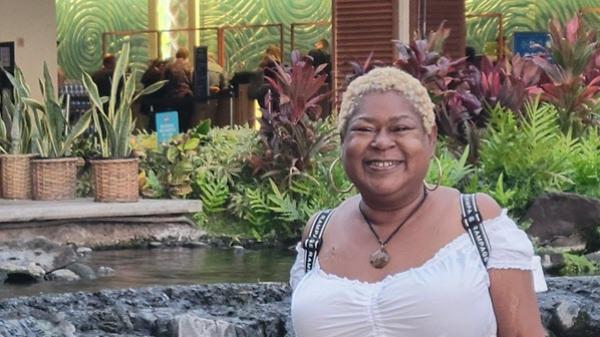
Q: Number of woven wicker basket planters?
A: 3